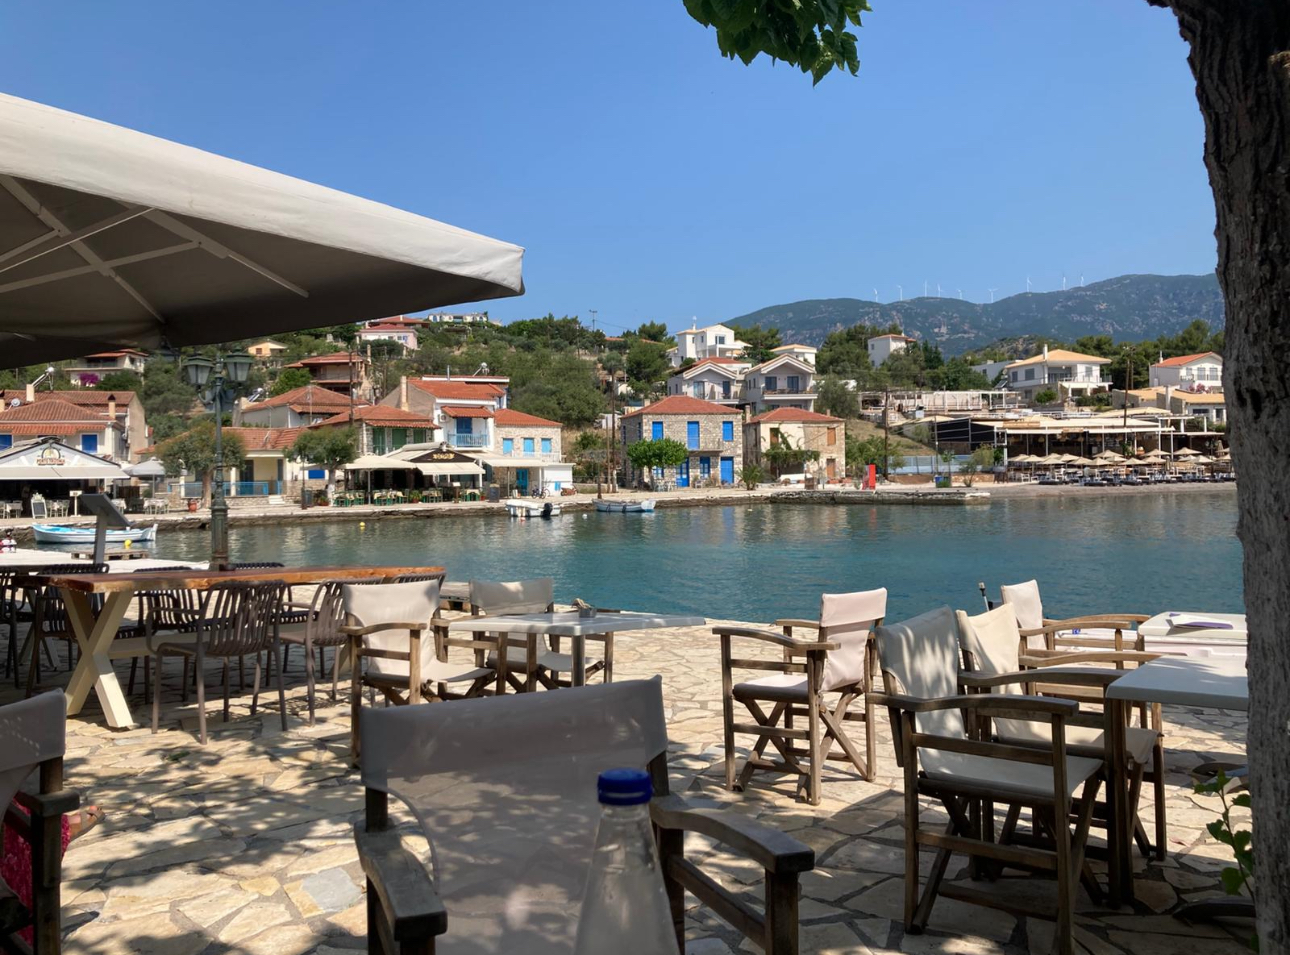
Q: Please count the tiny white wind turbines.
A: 9